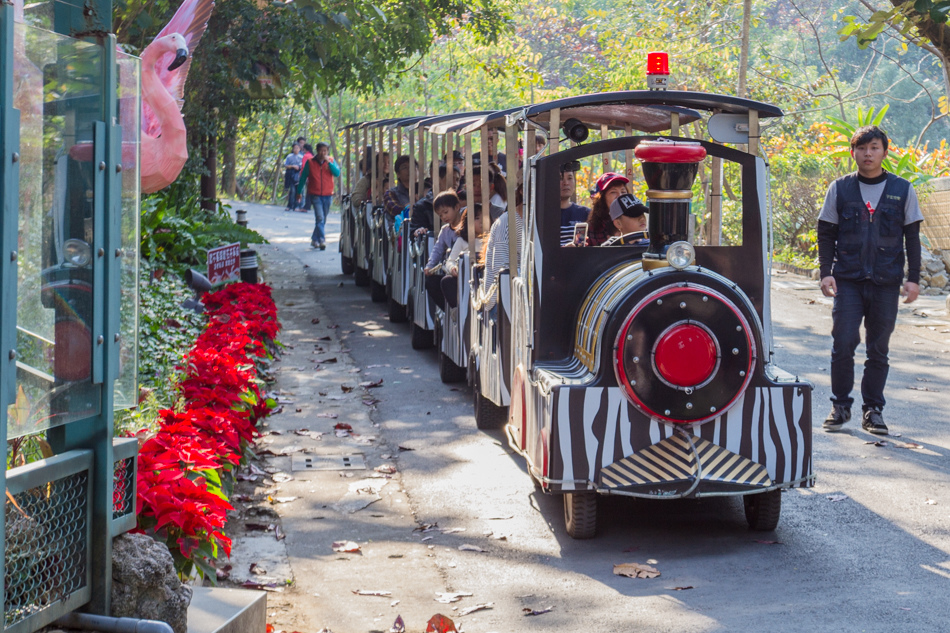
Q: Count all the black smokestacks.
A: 1